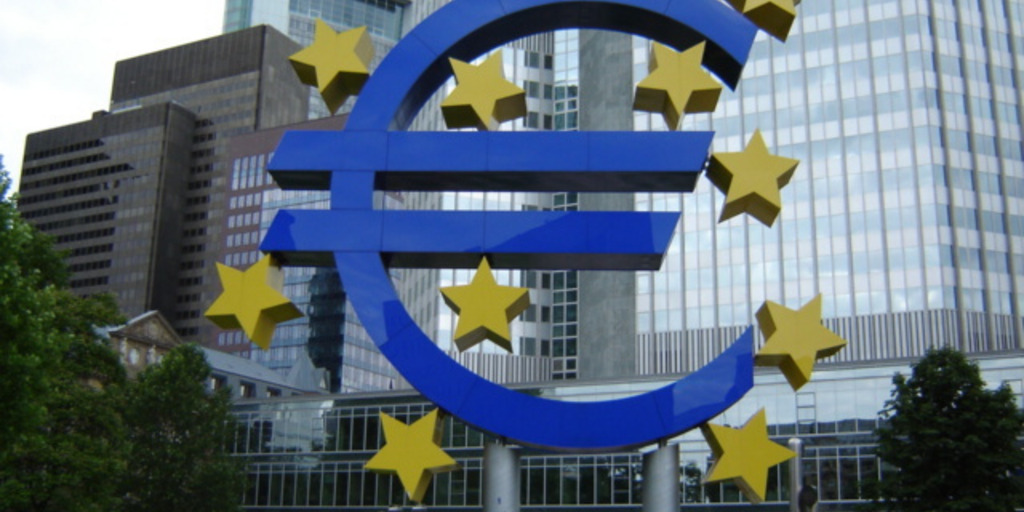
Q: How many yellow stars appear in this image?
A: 10